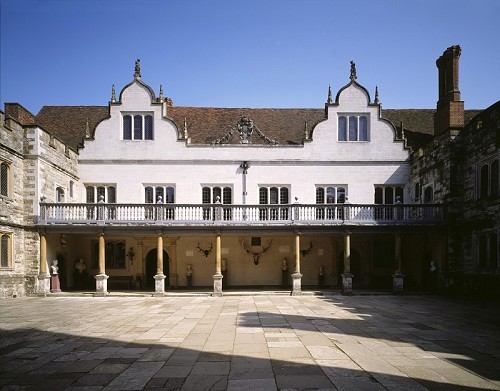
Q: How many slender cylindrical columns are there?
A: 7